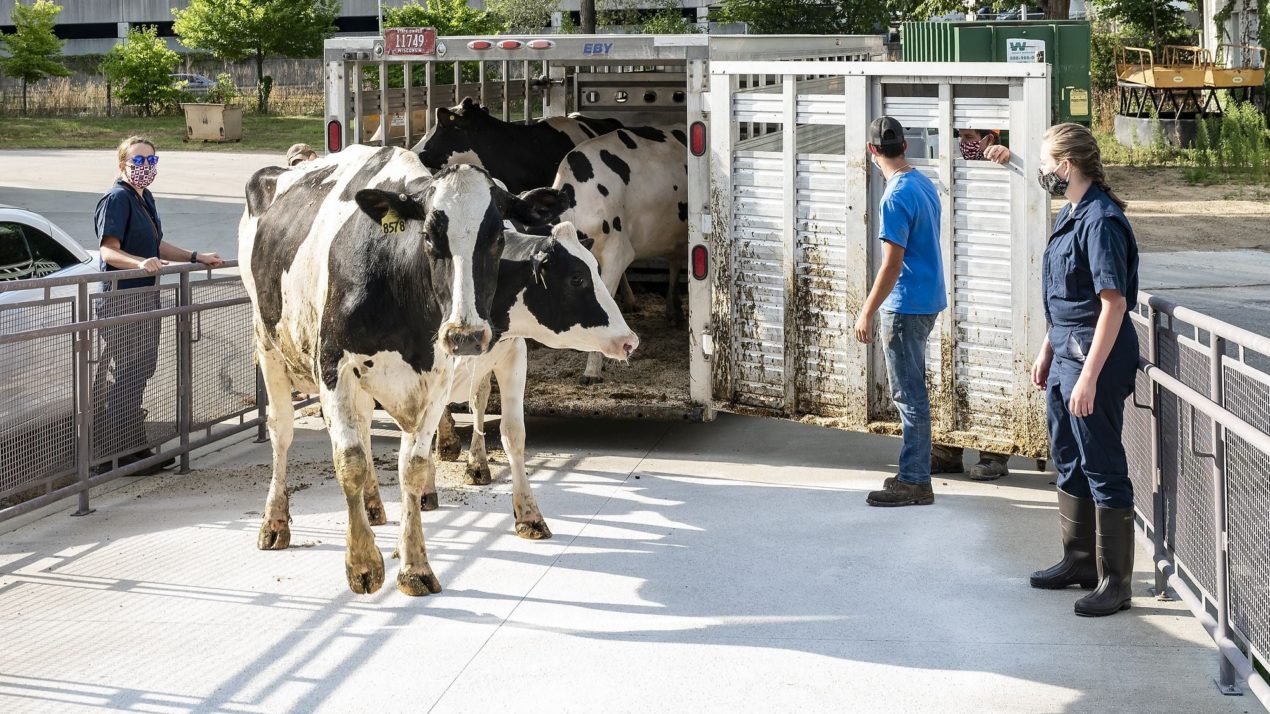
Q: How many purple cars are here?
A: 0